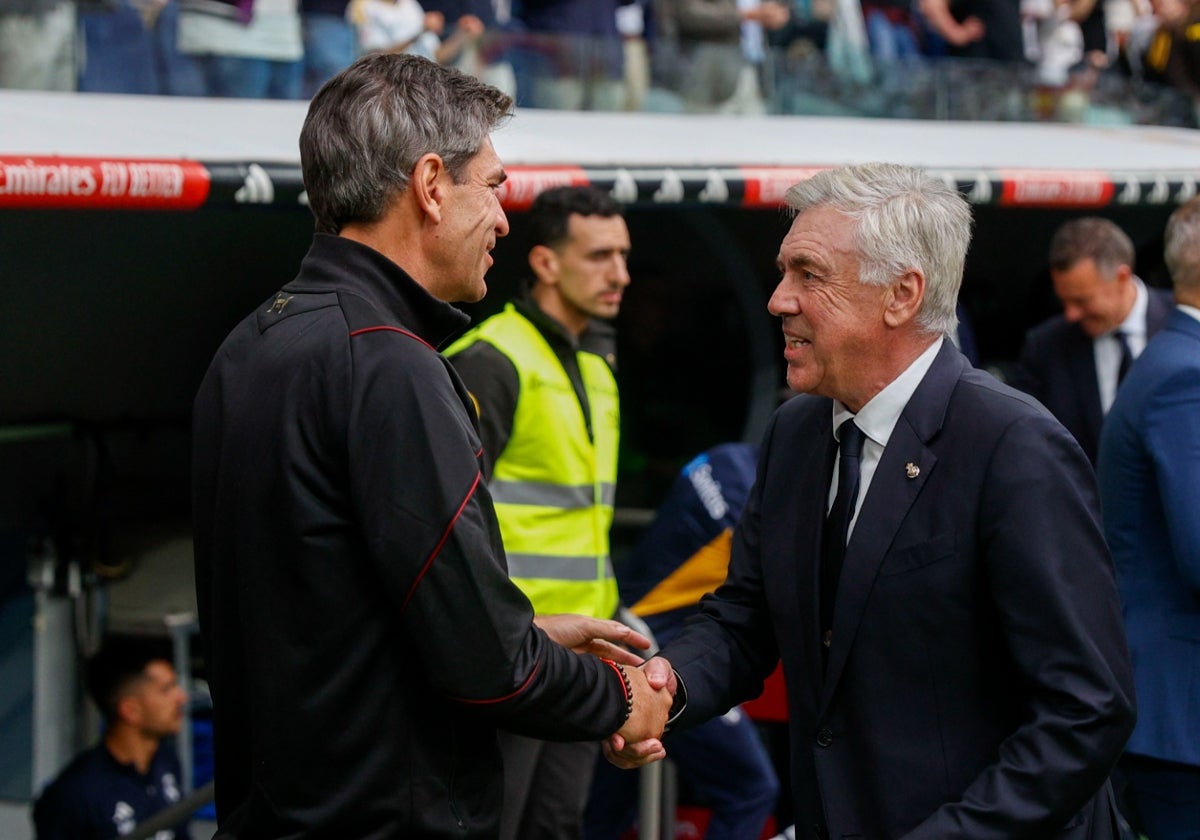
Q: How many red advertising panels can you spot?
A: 4